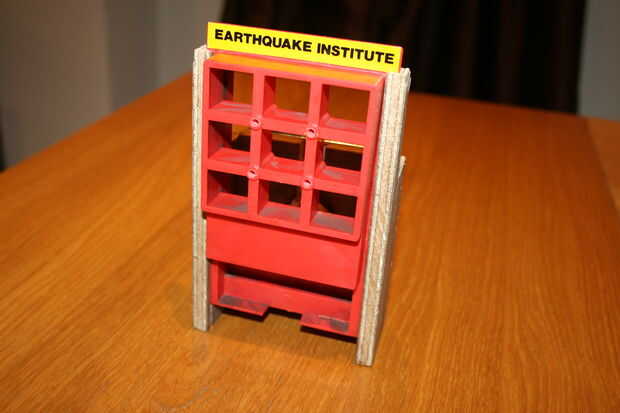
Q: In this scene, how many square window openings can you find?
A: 9